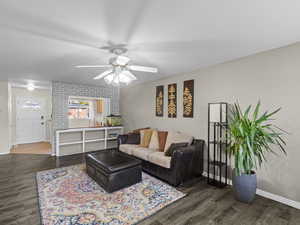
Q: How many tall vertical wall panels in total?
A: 3